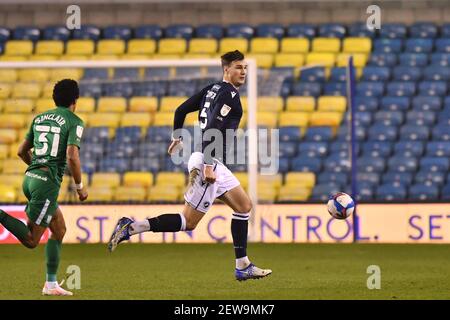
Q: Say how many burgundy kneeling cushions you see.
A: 0